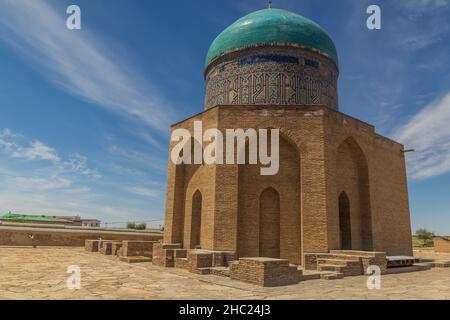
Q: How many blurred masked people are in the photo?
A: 0